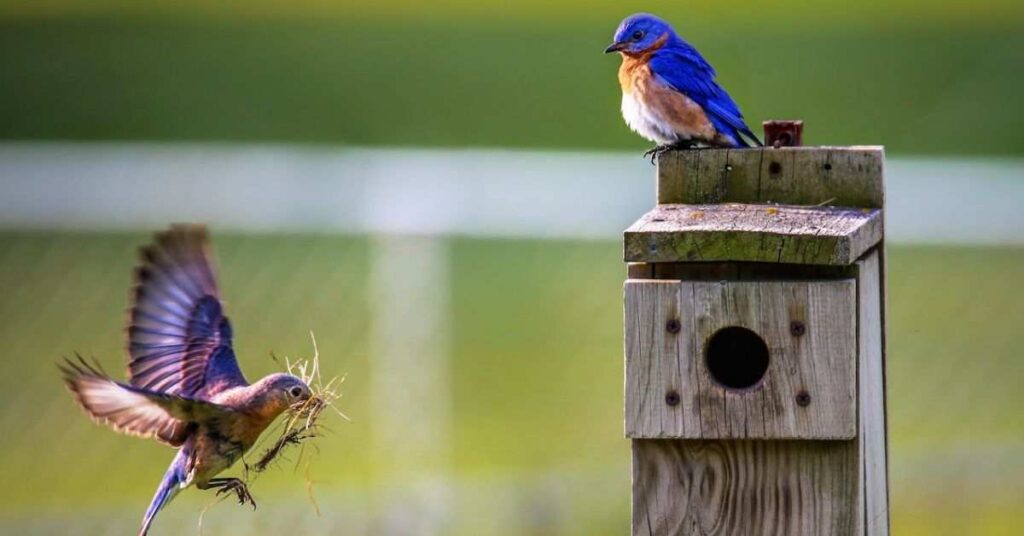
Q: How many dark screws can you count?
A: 4